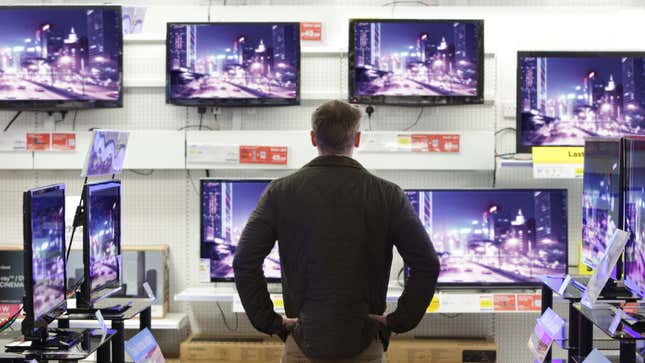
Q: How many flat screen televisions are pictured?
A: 10